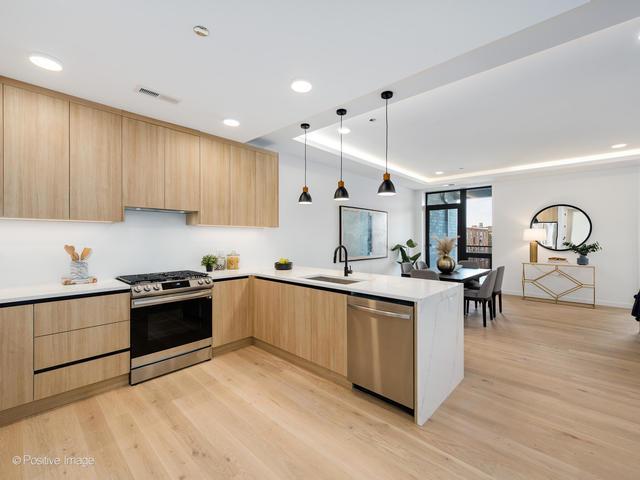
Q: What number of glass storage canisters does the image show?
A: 2